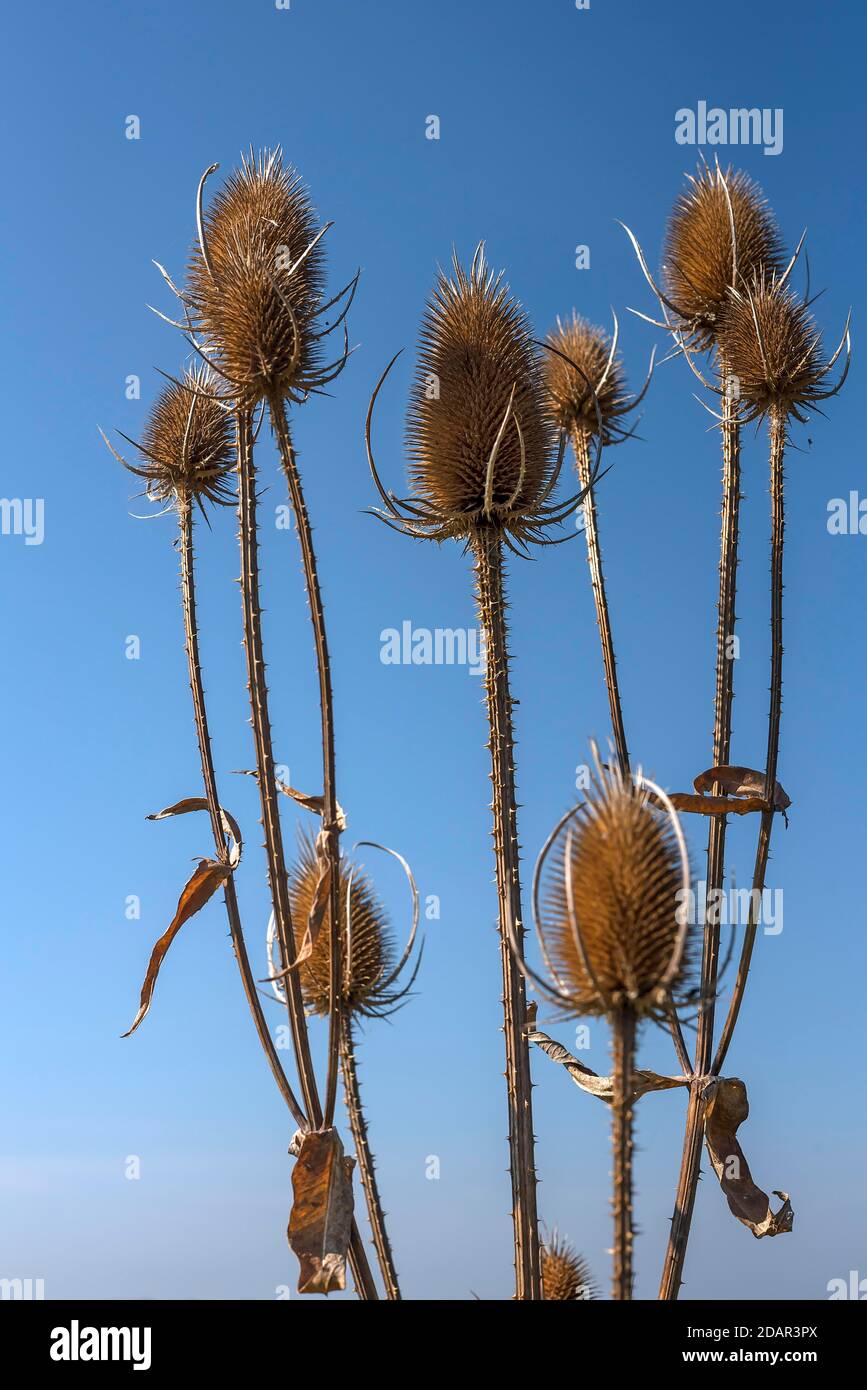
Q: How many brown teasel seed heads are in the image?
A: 10